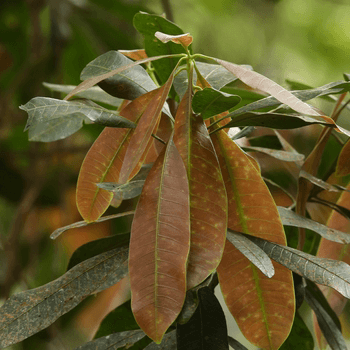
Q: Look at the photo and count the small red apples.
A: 0